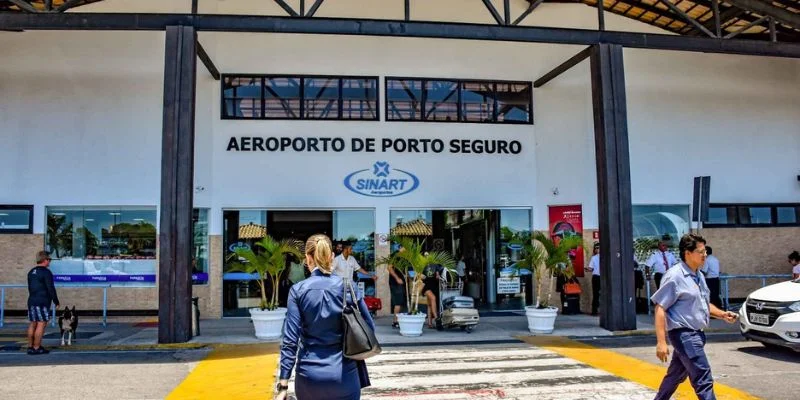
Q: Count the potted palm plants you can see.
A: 3